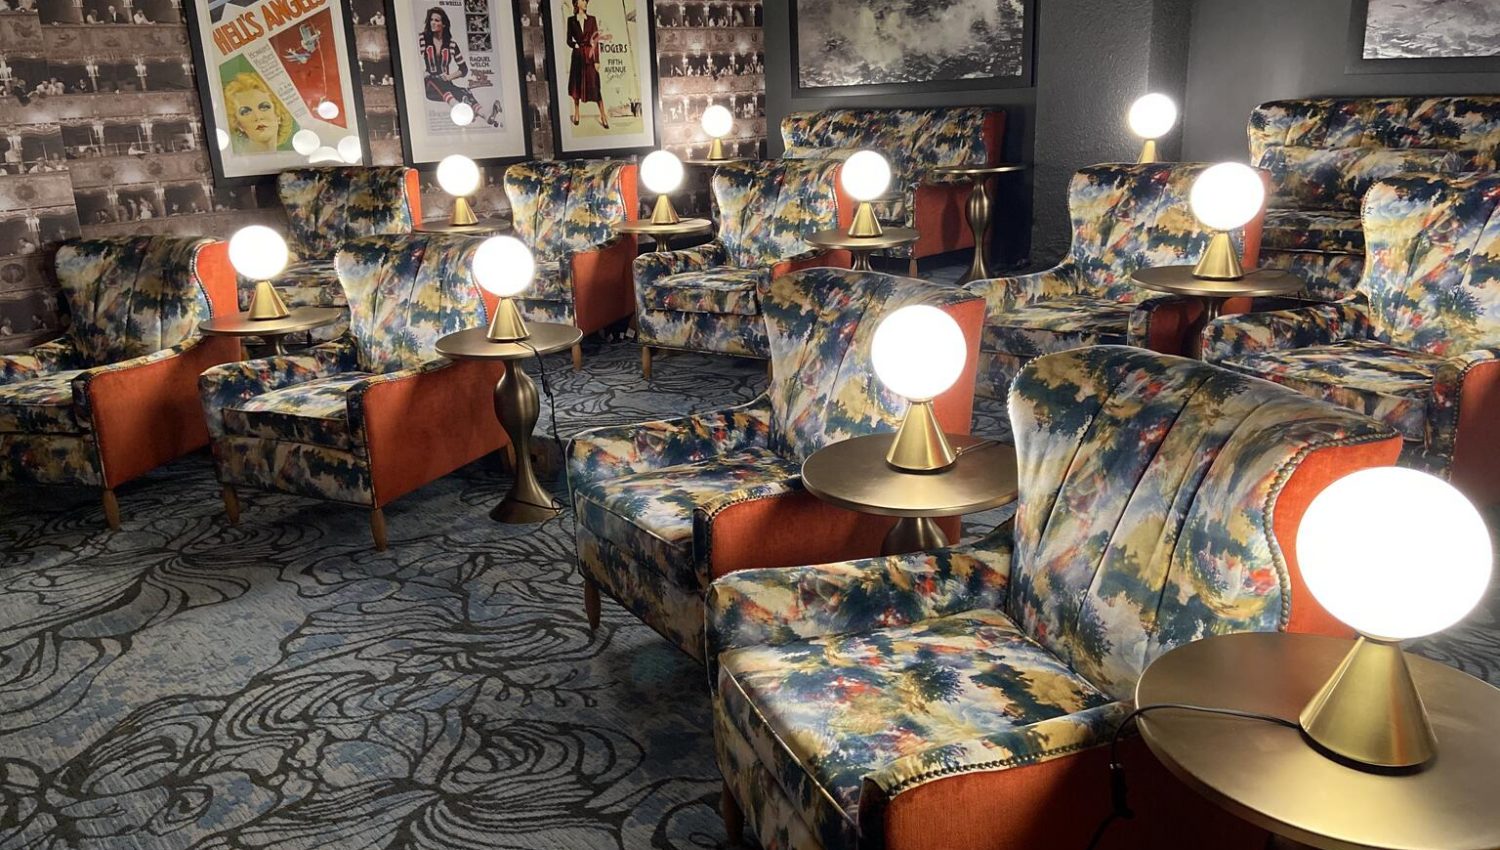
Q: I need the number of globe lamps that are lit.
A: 10